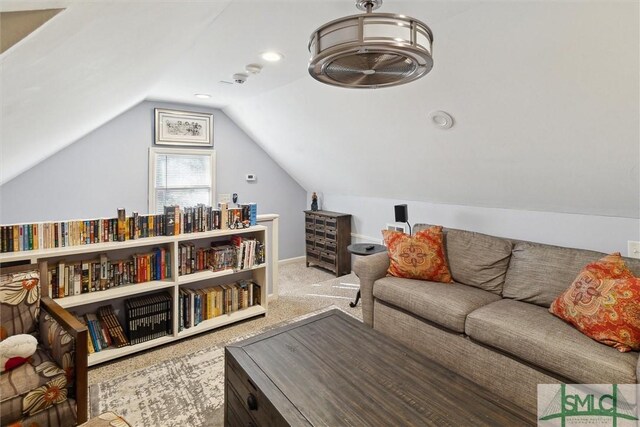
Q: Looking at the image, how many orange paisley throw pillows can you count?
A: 2